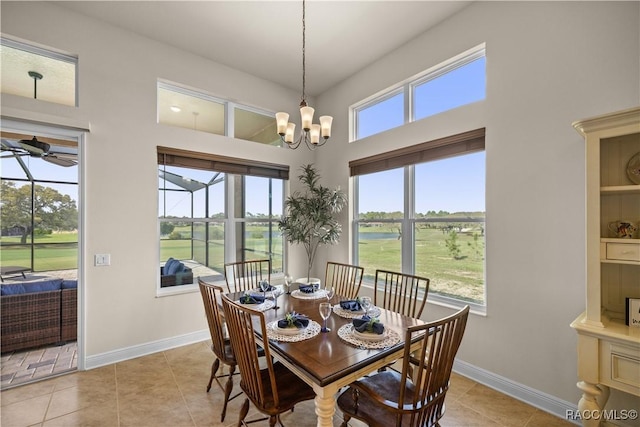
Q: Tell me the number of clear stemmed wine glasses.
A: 6